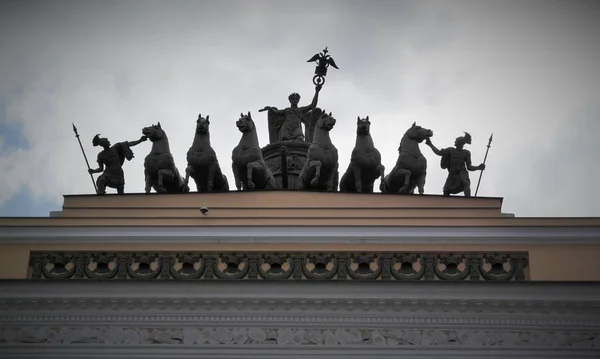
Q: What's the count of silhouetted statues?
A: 9